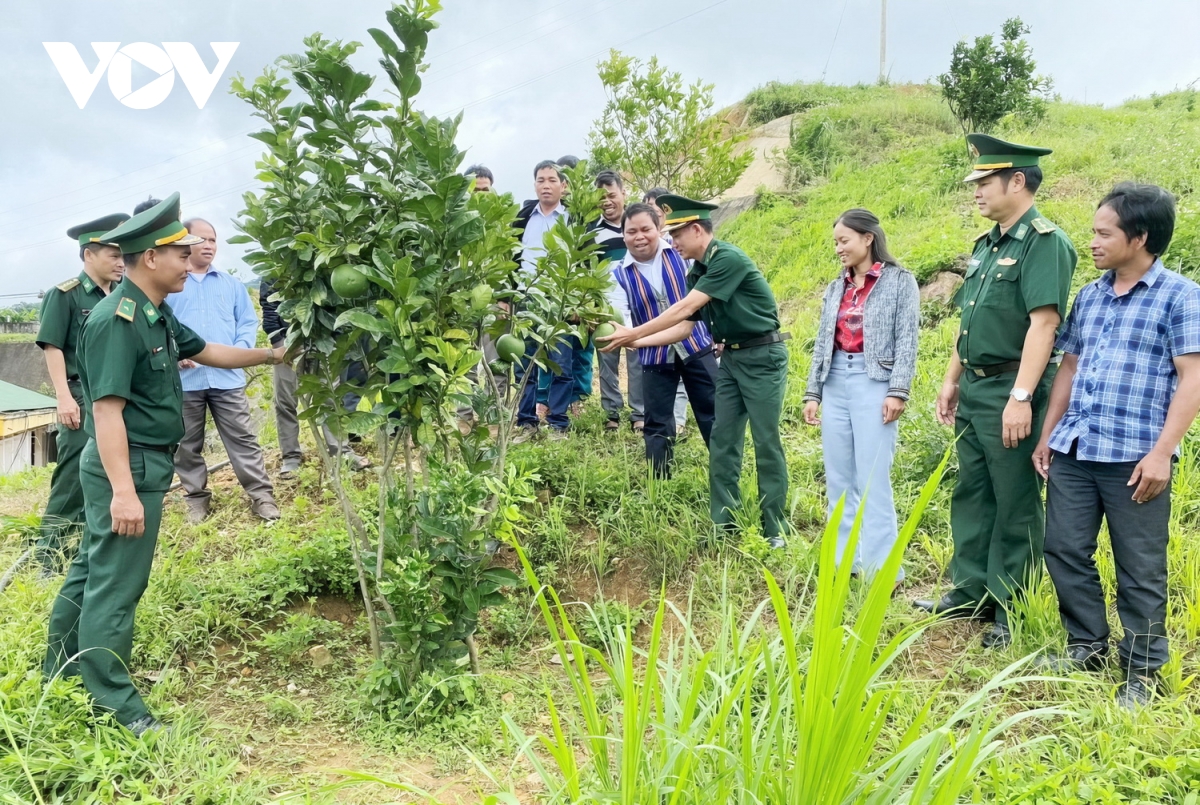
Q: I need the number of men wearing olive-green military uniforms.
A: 4